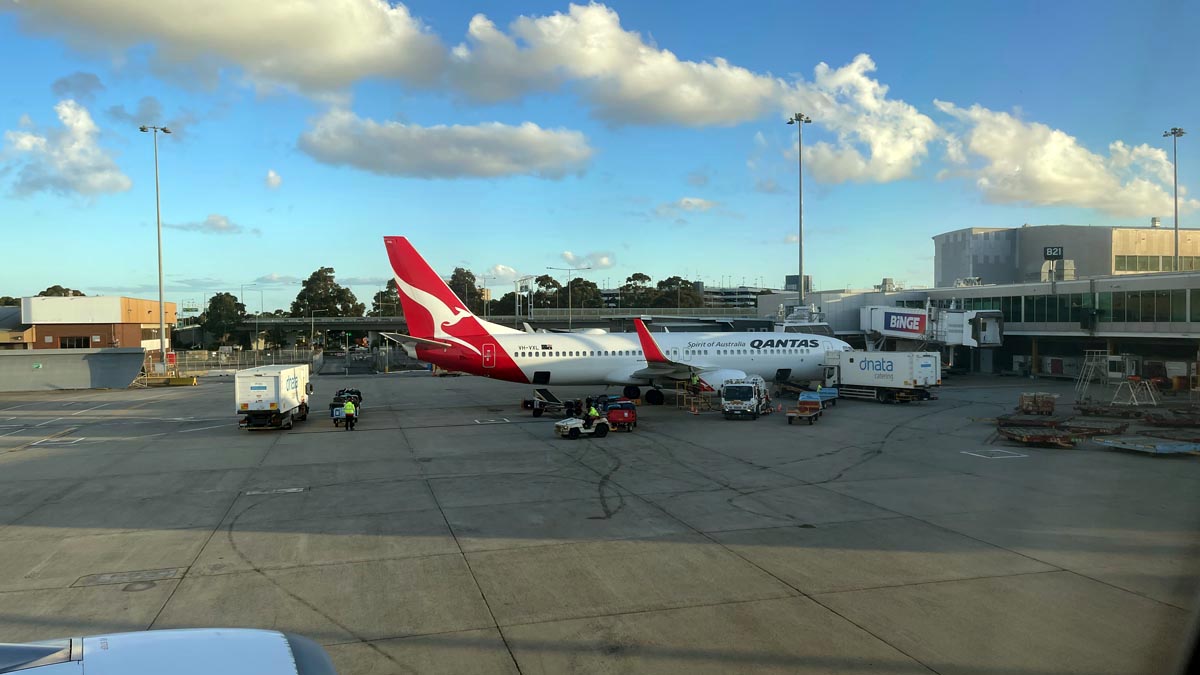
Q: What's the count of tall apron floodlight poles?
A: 3